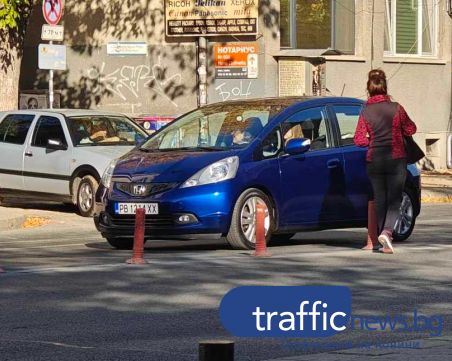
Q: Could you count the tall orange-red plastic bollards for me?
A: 3